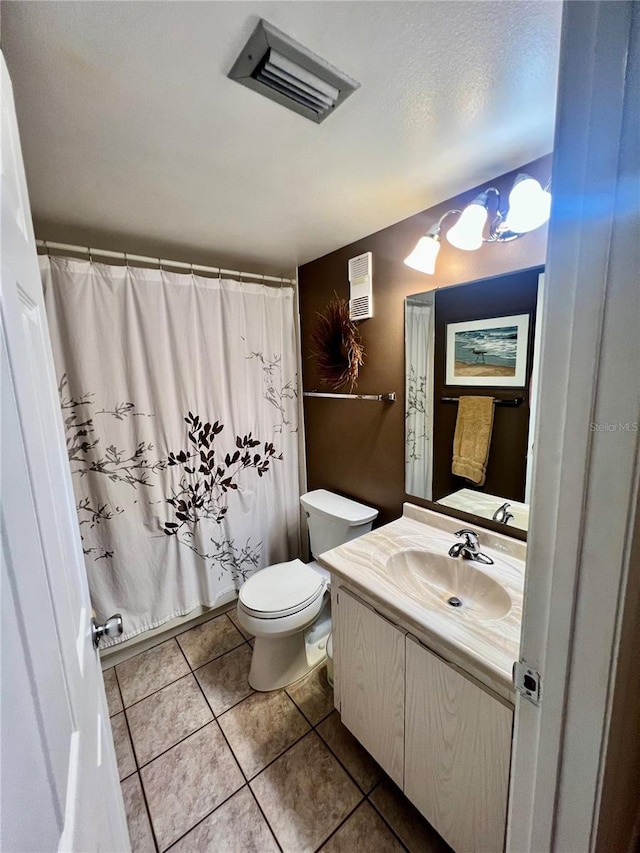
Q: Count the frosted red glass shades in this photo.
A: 0